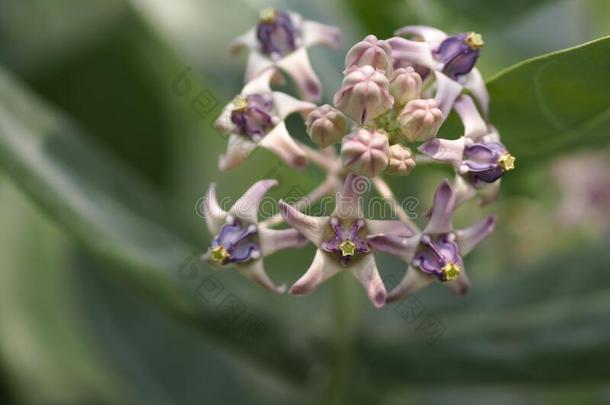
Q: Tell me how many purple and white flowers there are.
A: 7